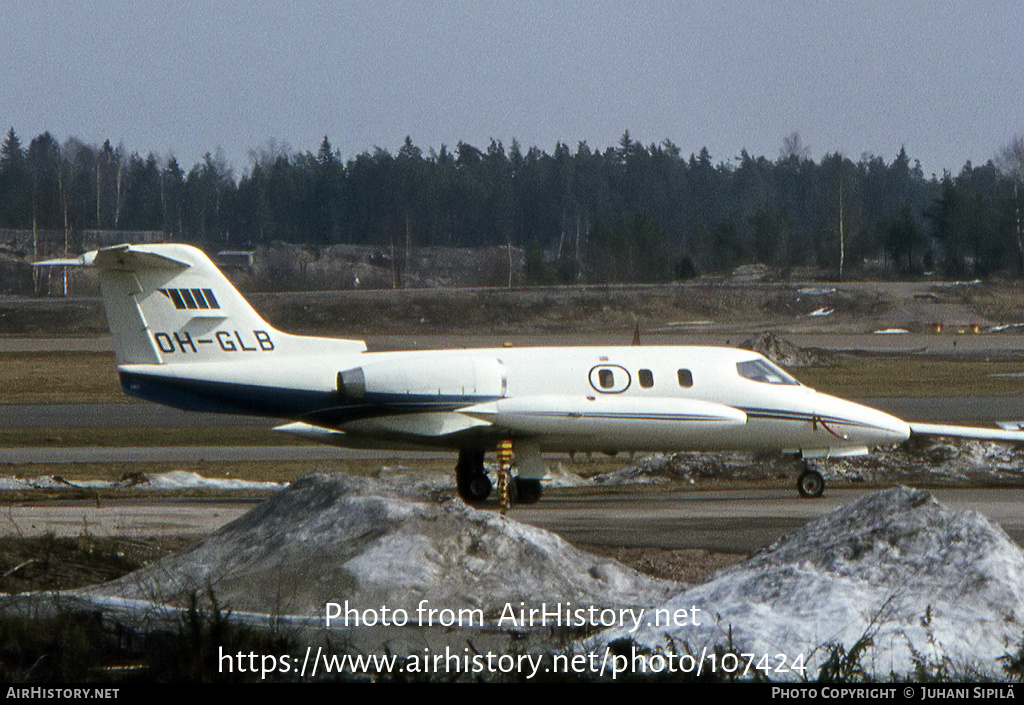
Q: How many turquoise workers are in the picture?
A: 0